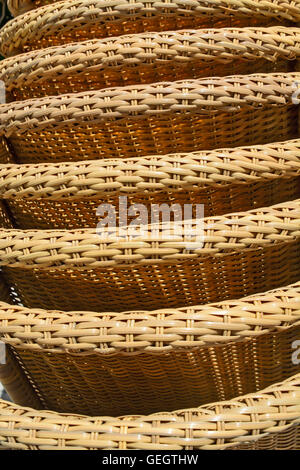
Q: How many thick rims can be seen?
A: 7